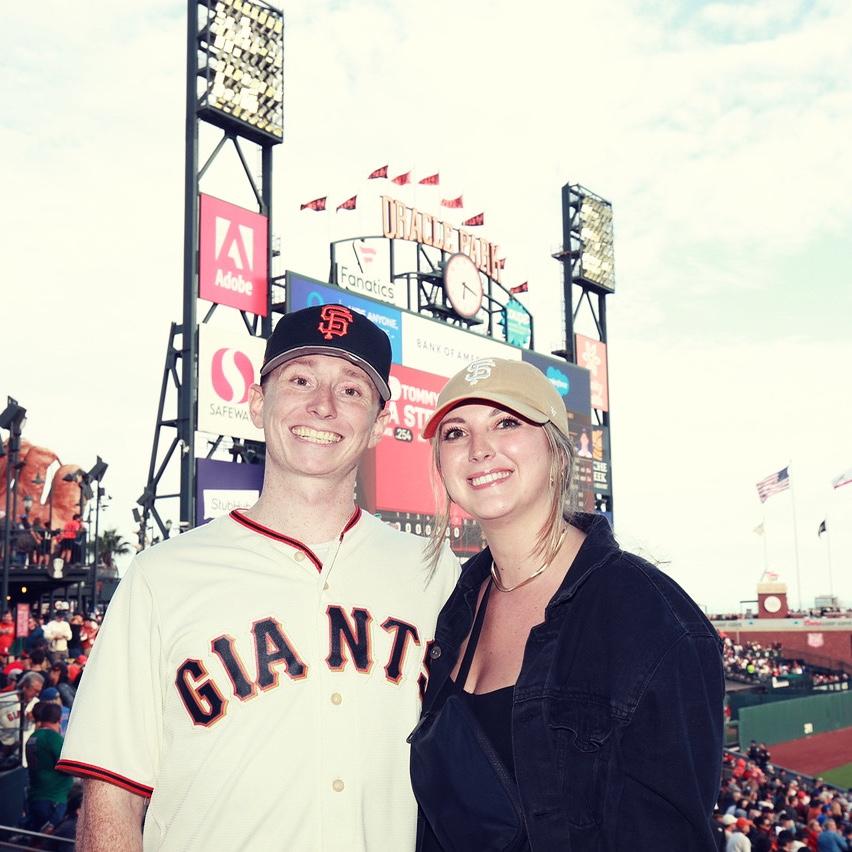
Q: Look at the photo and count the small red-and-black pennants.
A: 9